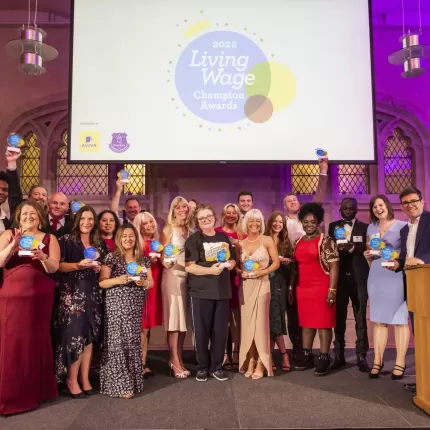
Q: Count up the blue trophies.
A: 14